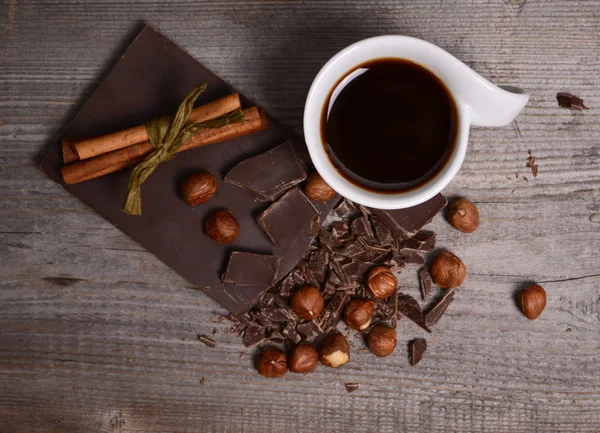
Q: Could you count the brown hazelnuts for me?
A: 13